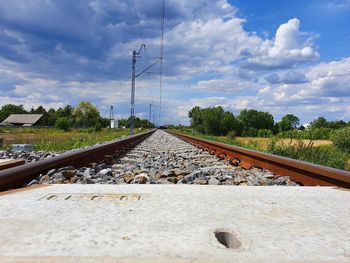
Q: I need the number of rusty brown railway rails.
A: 2